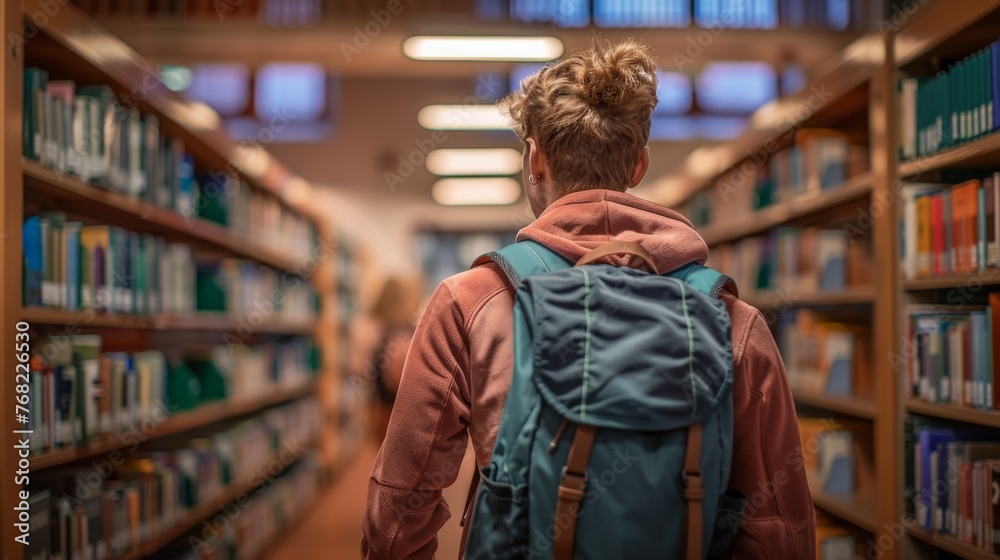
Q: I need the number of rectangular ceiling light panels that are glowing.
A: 4